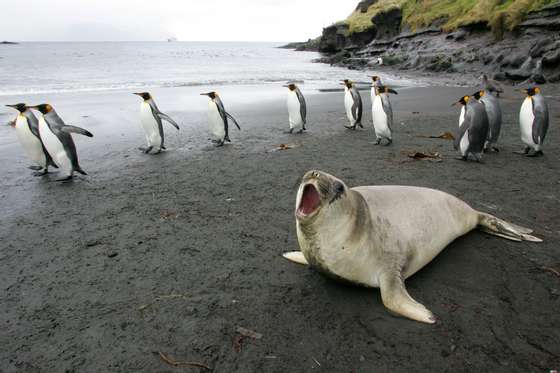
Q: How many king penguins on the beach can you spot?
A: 11